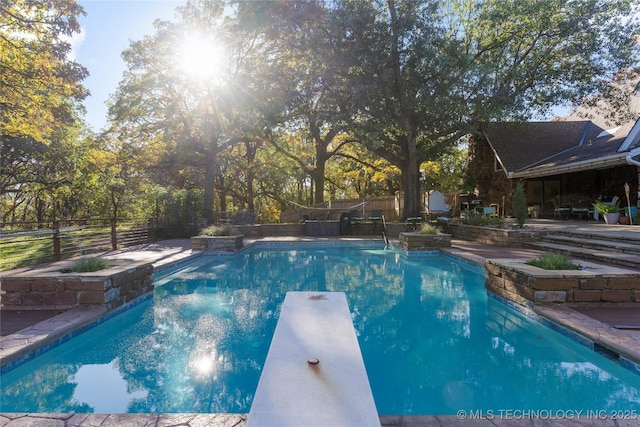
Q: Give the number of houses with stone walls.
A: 1